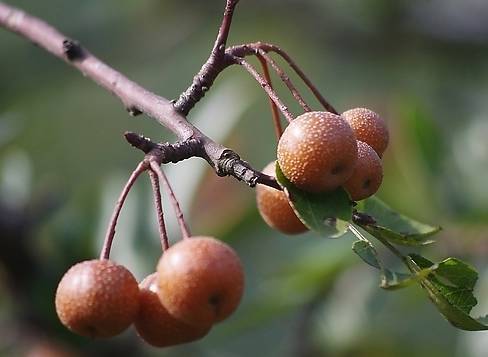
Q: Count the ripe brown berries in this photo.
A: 7